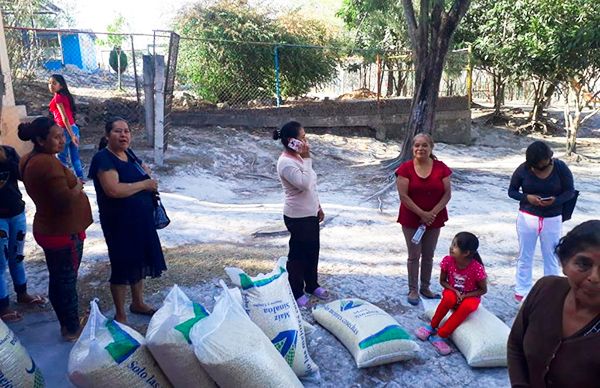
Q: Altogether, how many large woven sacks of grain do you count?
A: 7